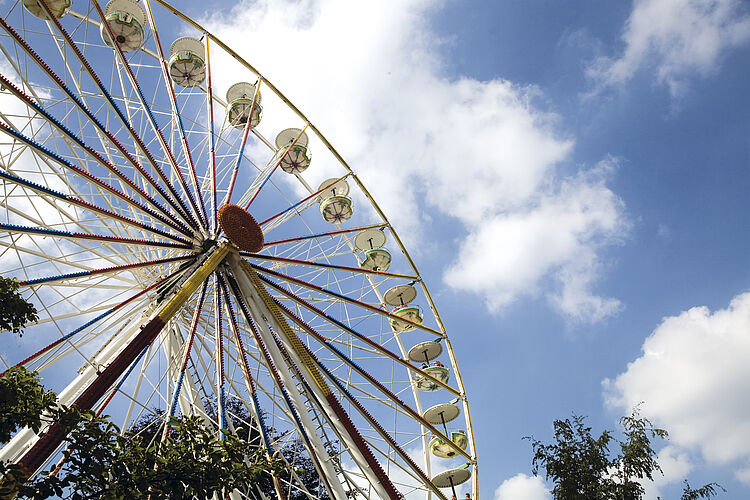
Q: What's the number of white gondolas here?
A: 11